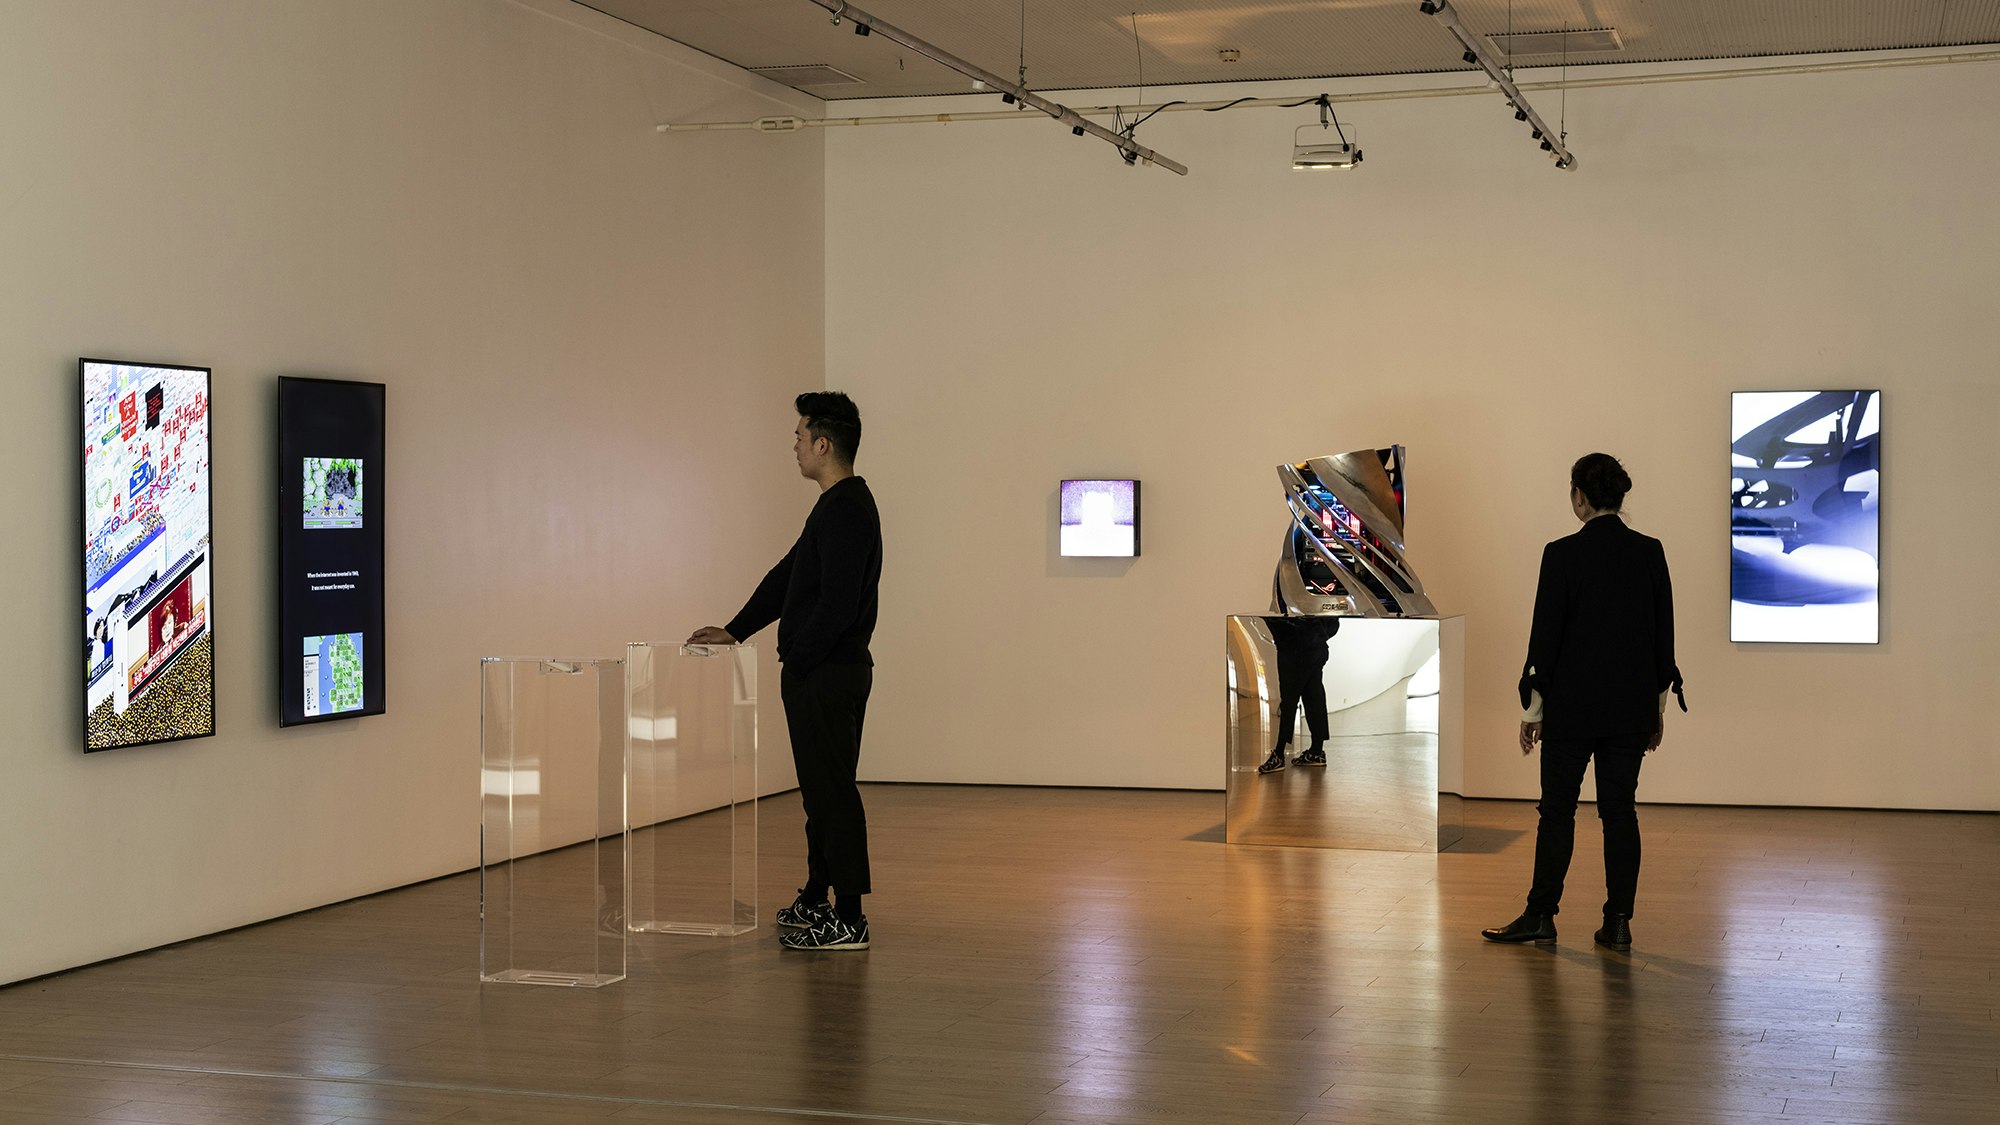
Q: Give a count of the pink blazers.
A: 0